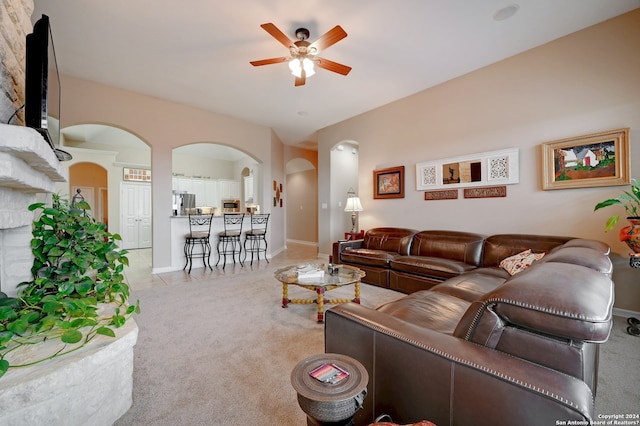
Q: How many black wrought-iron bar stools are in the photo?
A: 3